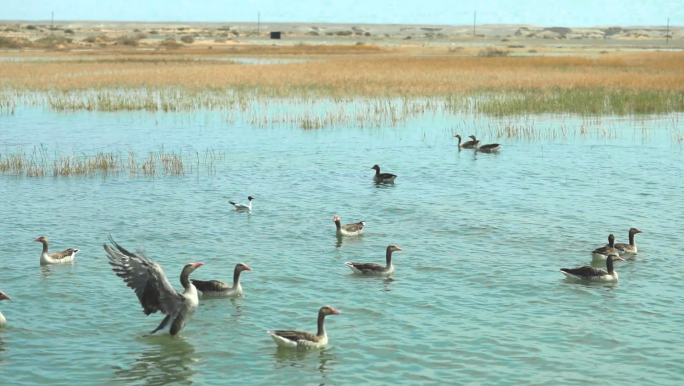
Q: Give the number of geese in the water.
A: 13